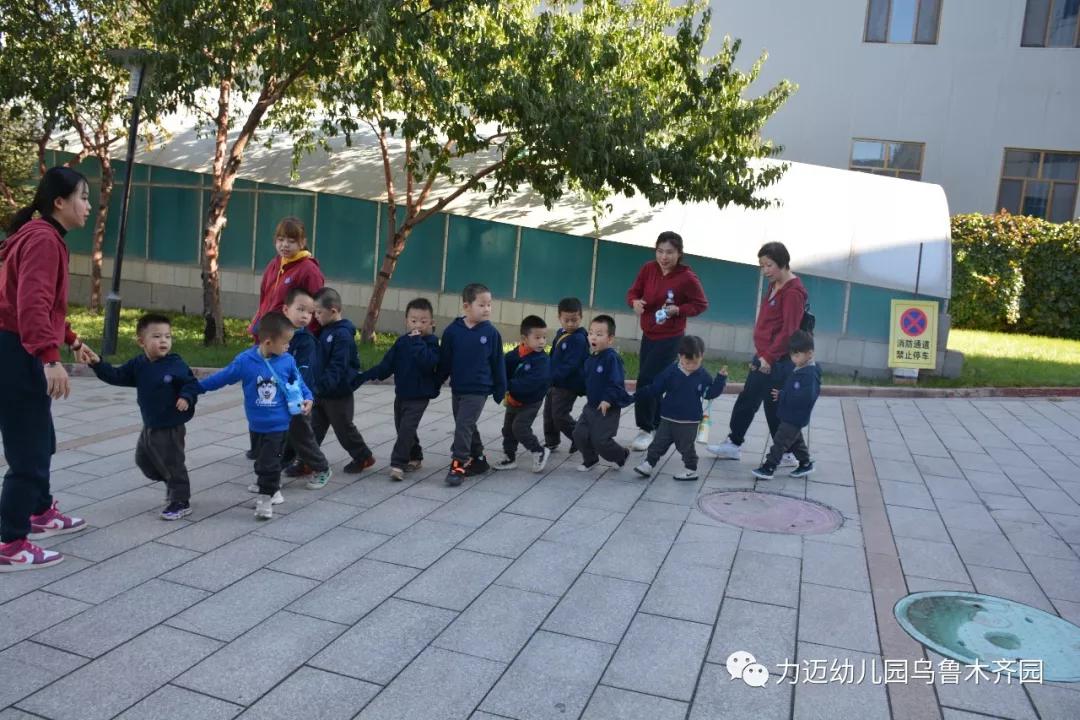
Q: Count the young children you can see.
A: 11